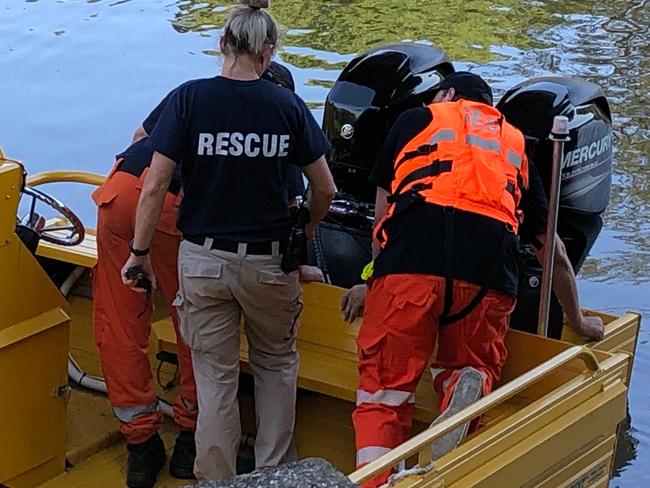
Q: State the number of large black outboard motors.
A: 2